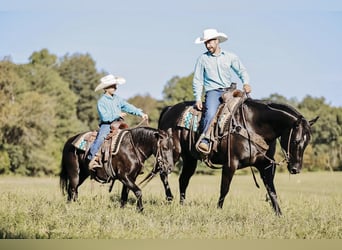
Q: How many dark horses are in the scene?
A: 2